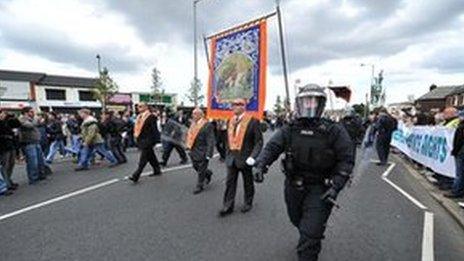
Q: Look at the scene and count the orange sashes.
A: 3